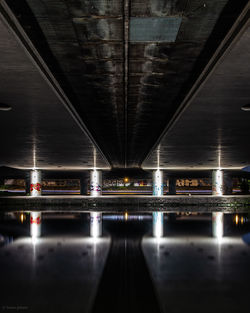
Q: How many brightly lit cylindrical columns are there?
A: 4